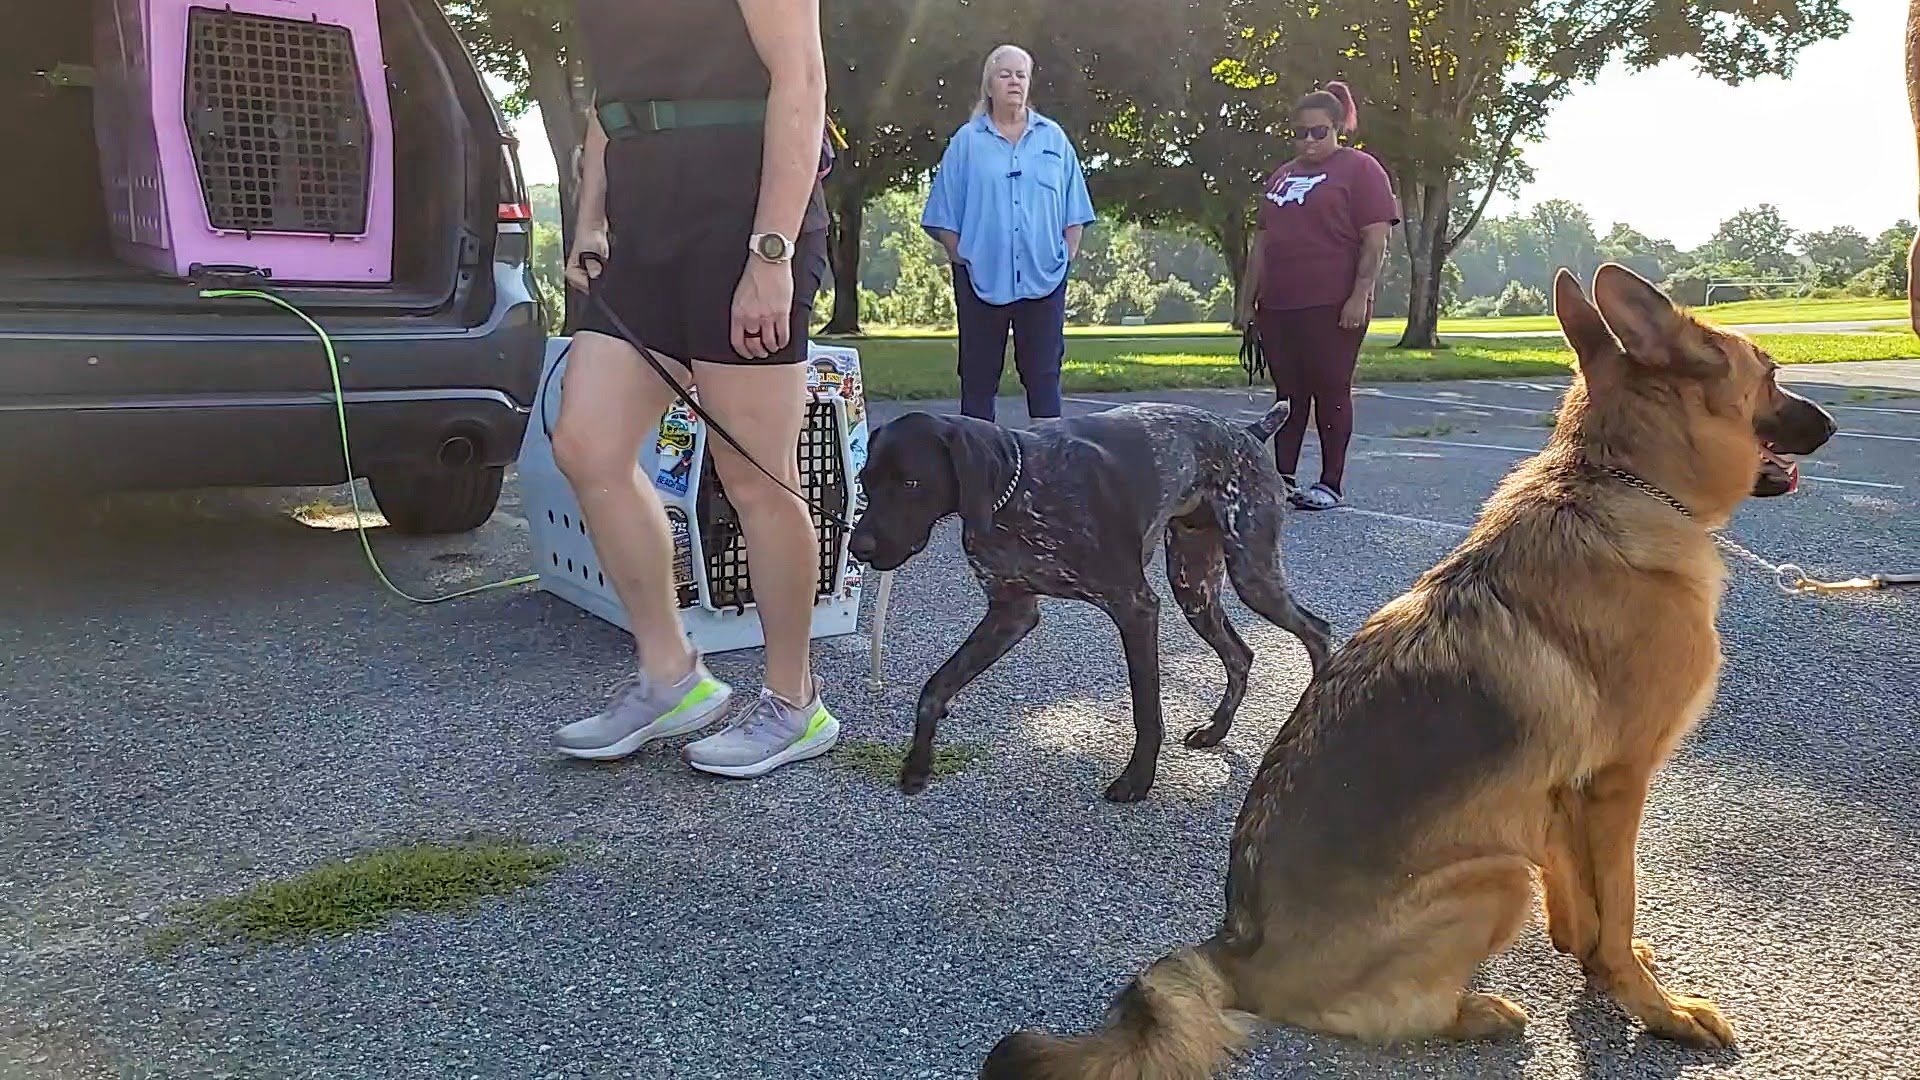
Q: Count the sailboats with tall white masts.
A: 0